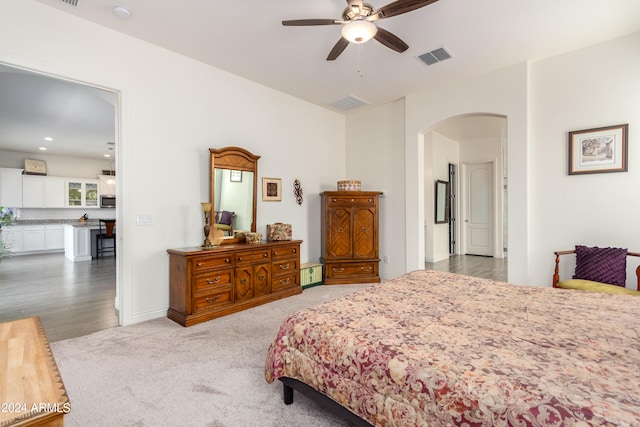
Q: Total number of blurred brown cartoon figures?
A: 0